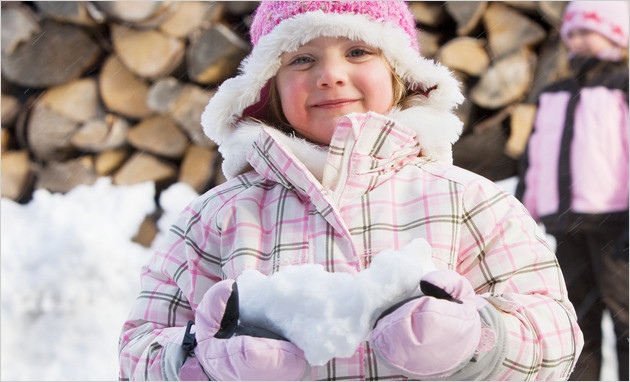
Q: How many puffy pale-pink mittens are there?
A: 2